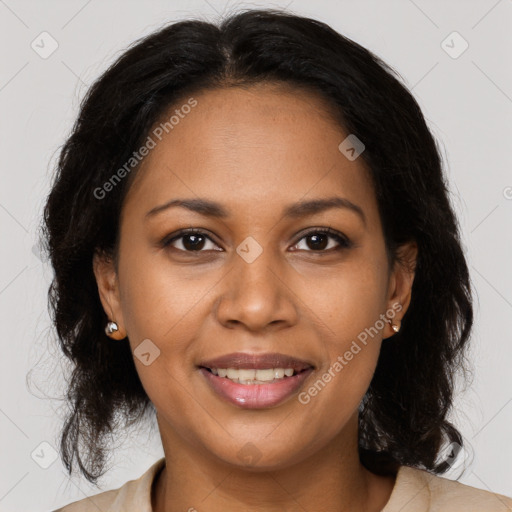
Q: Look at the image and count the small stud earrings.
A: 2